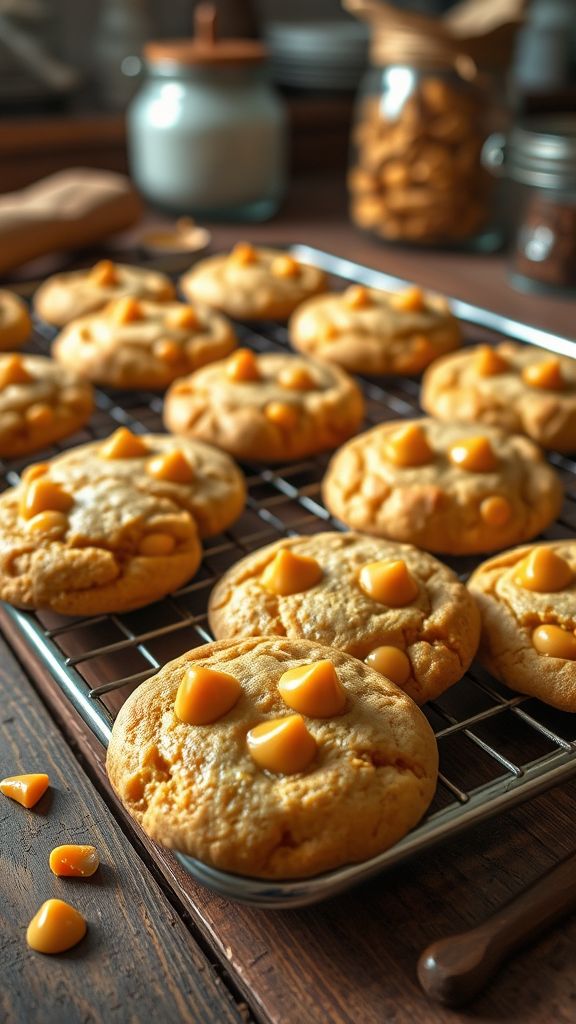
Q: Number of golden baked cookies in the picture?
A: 14